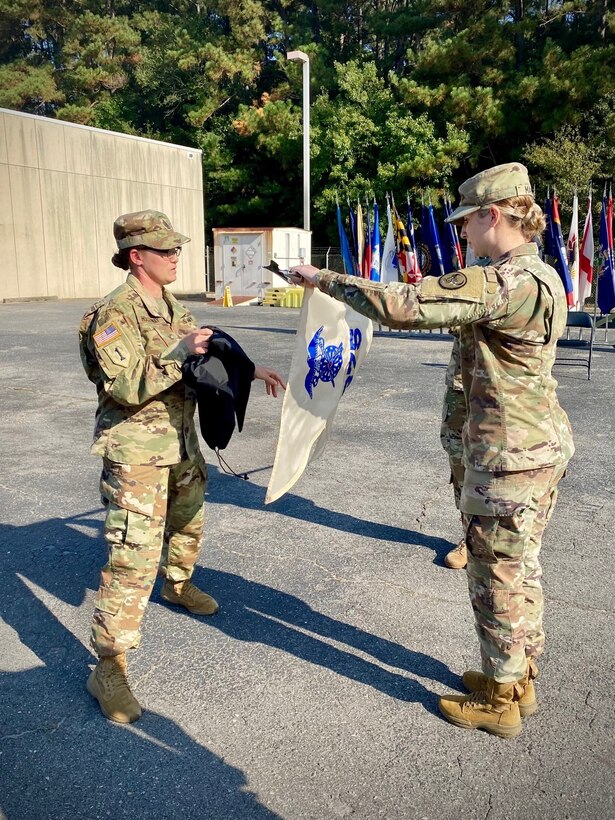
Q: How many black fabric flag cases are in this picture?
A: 1